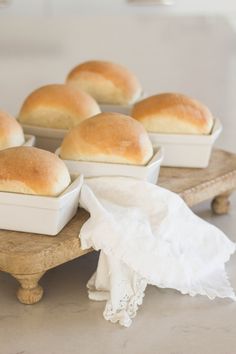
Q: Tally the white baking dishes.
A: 6